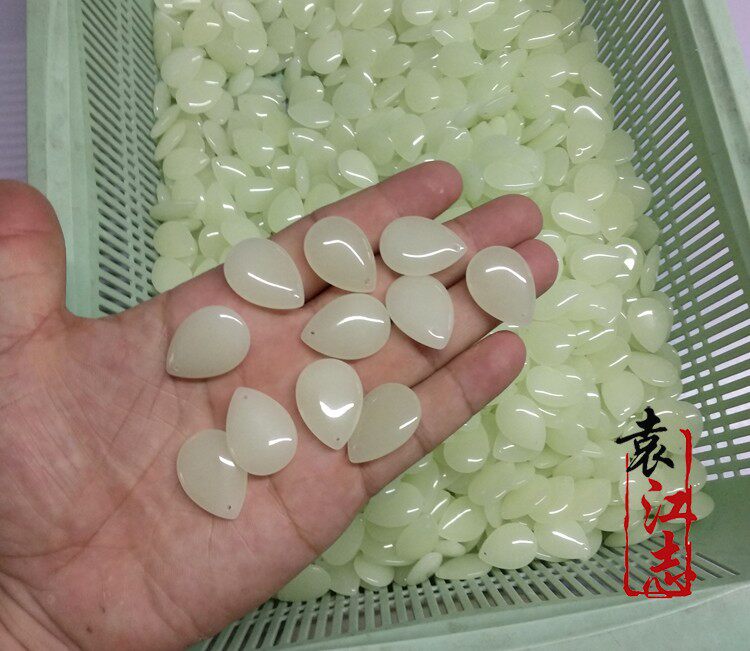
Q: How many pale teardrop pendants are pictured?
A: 11